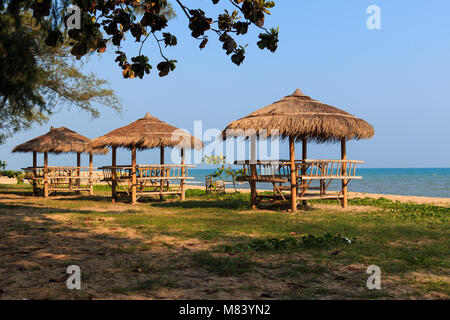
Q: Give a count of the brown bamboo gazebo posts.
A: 12